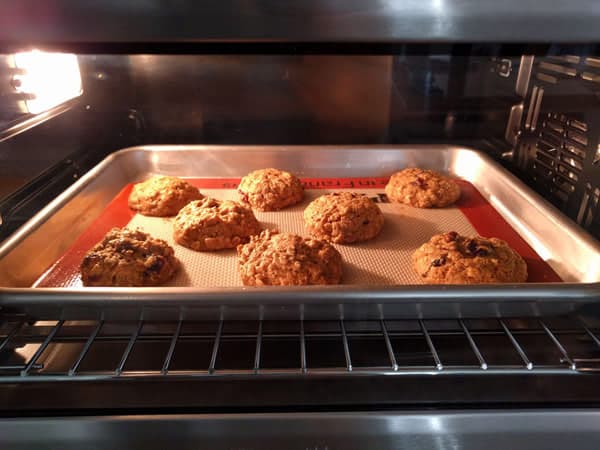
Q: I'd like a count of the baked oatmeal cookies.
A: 8